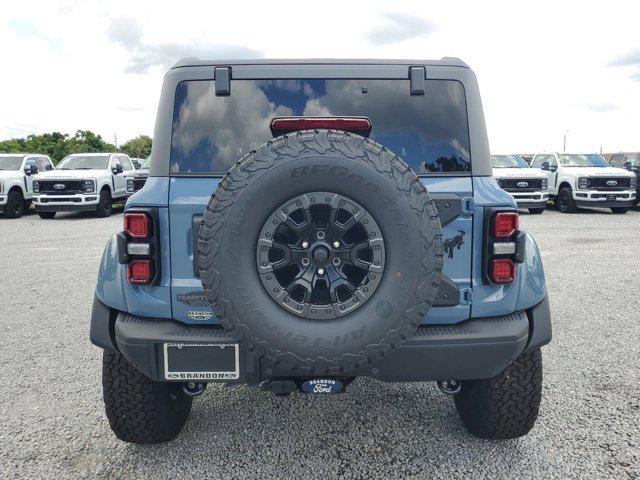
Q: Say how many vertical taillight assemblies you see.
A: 2